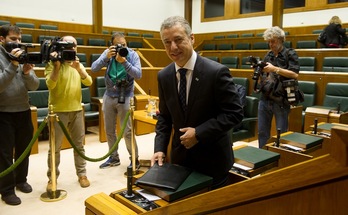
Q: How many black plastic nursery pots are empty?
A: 0